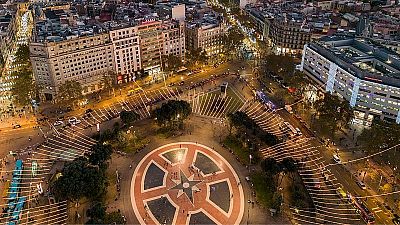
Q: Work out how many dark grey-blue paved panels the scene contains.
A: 6